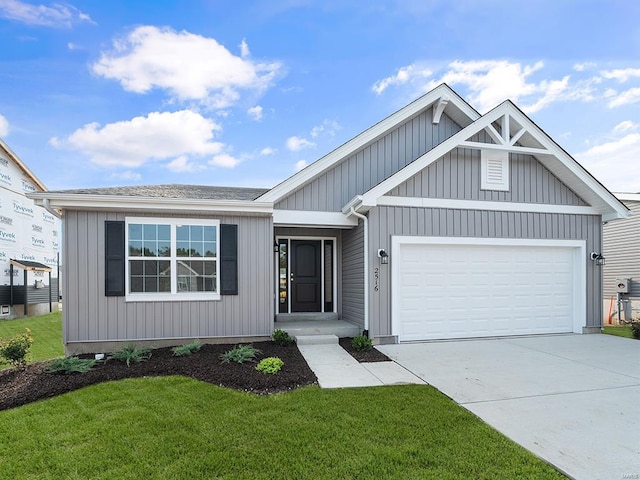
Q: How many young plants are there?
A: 8